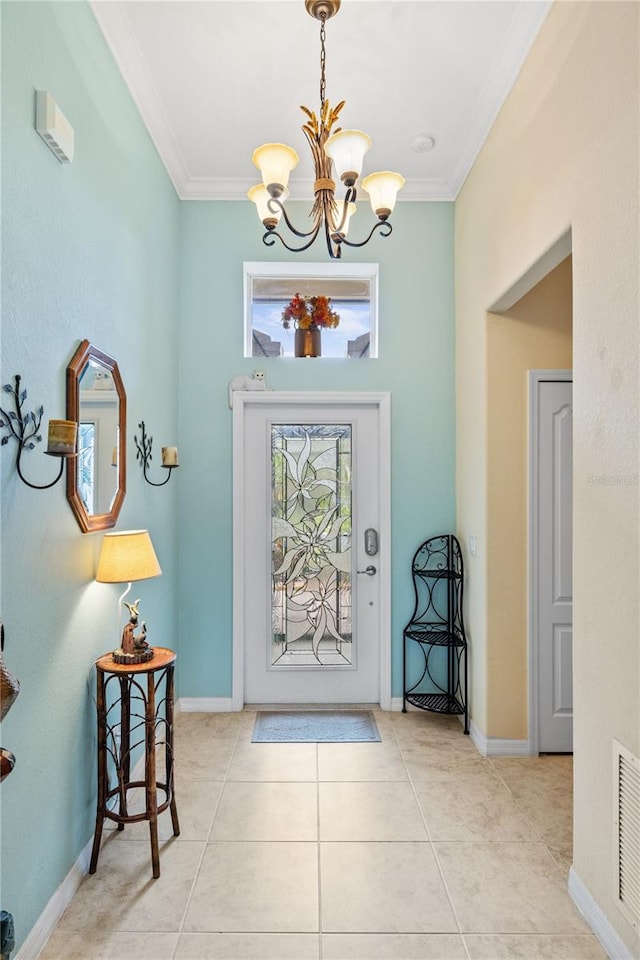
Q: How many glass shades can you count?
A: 5